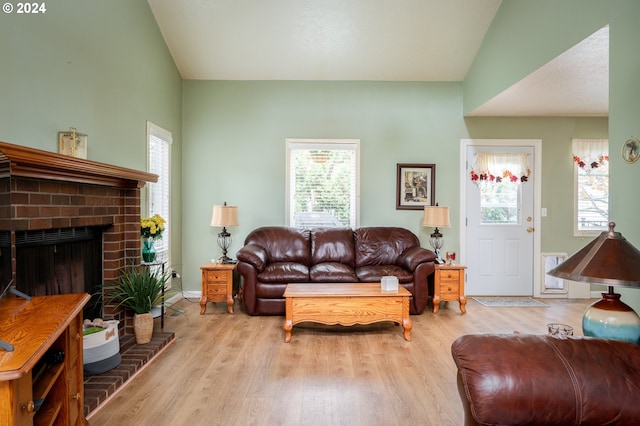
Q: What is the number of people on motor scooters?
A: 0